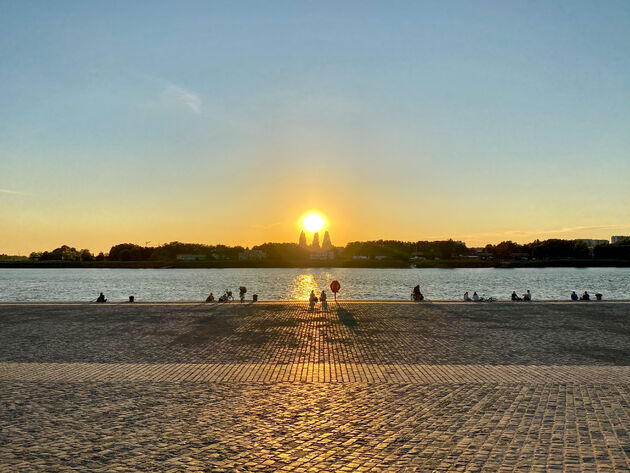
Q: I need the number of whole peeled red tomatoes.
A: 0